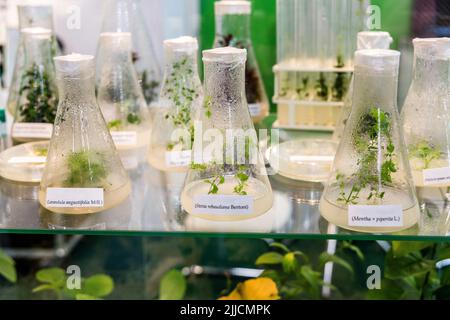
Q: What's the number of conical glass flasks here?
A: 11